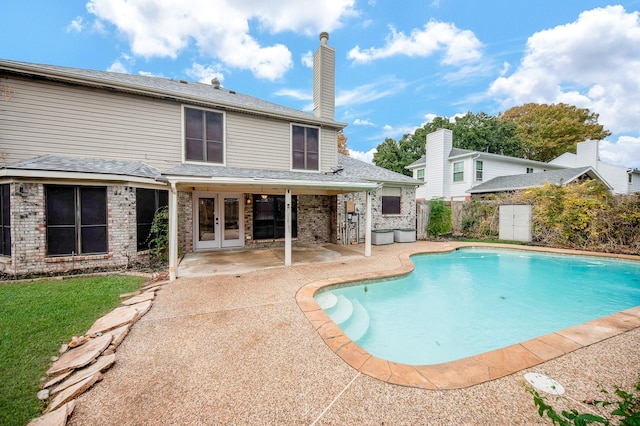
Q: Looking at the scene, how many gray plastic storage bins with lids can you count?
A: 2